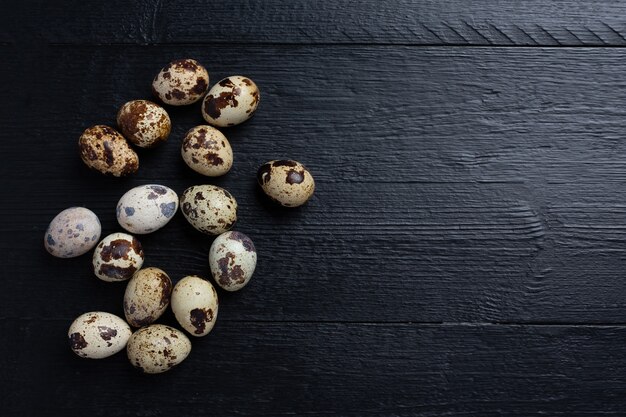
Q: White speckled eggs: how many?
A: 15